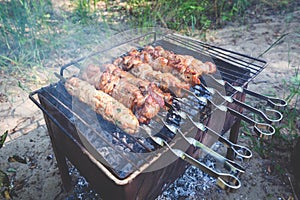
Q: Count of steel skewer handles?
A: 6